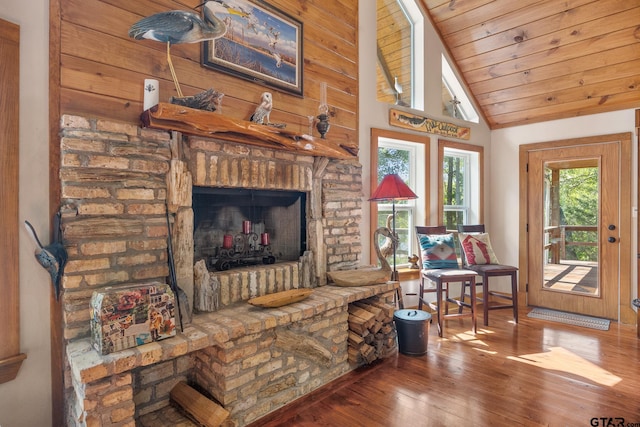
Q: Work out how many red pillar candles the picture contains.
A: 3